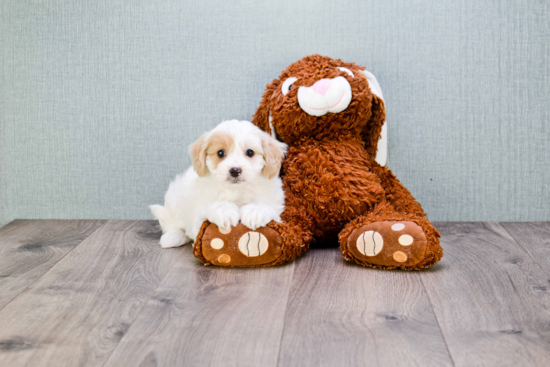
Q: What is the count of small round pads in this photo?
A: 6